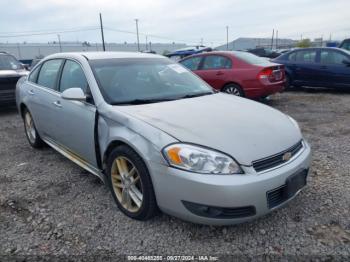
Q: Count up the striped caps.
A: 0